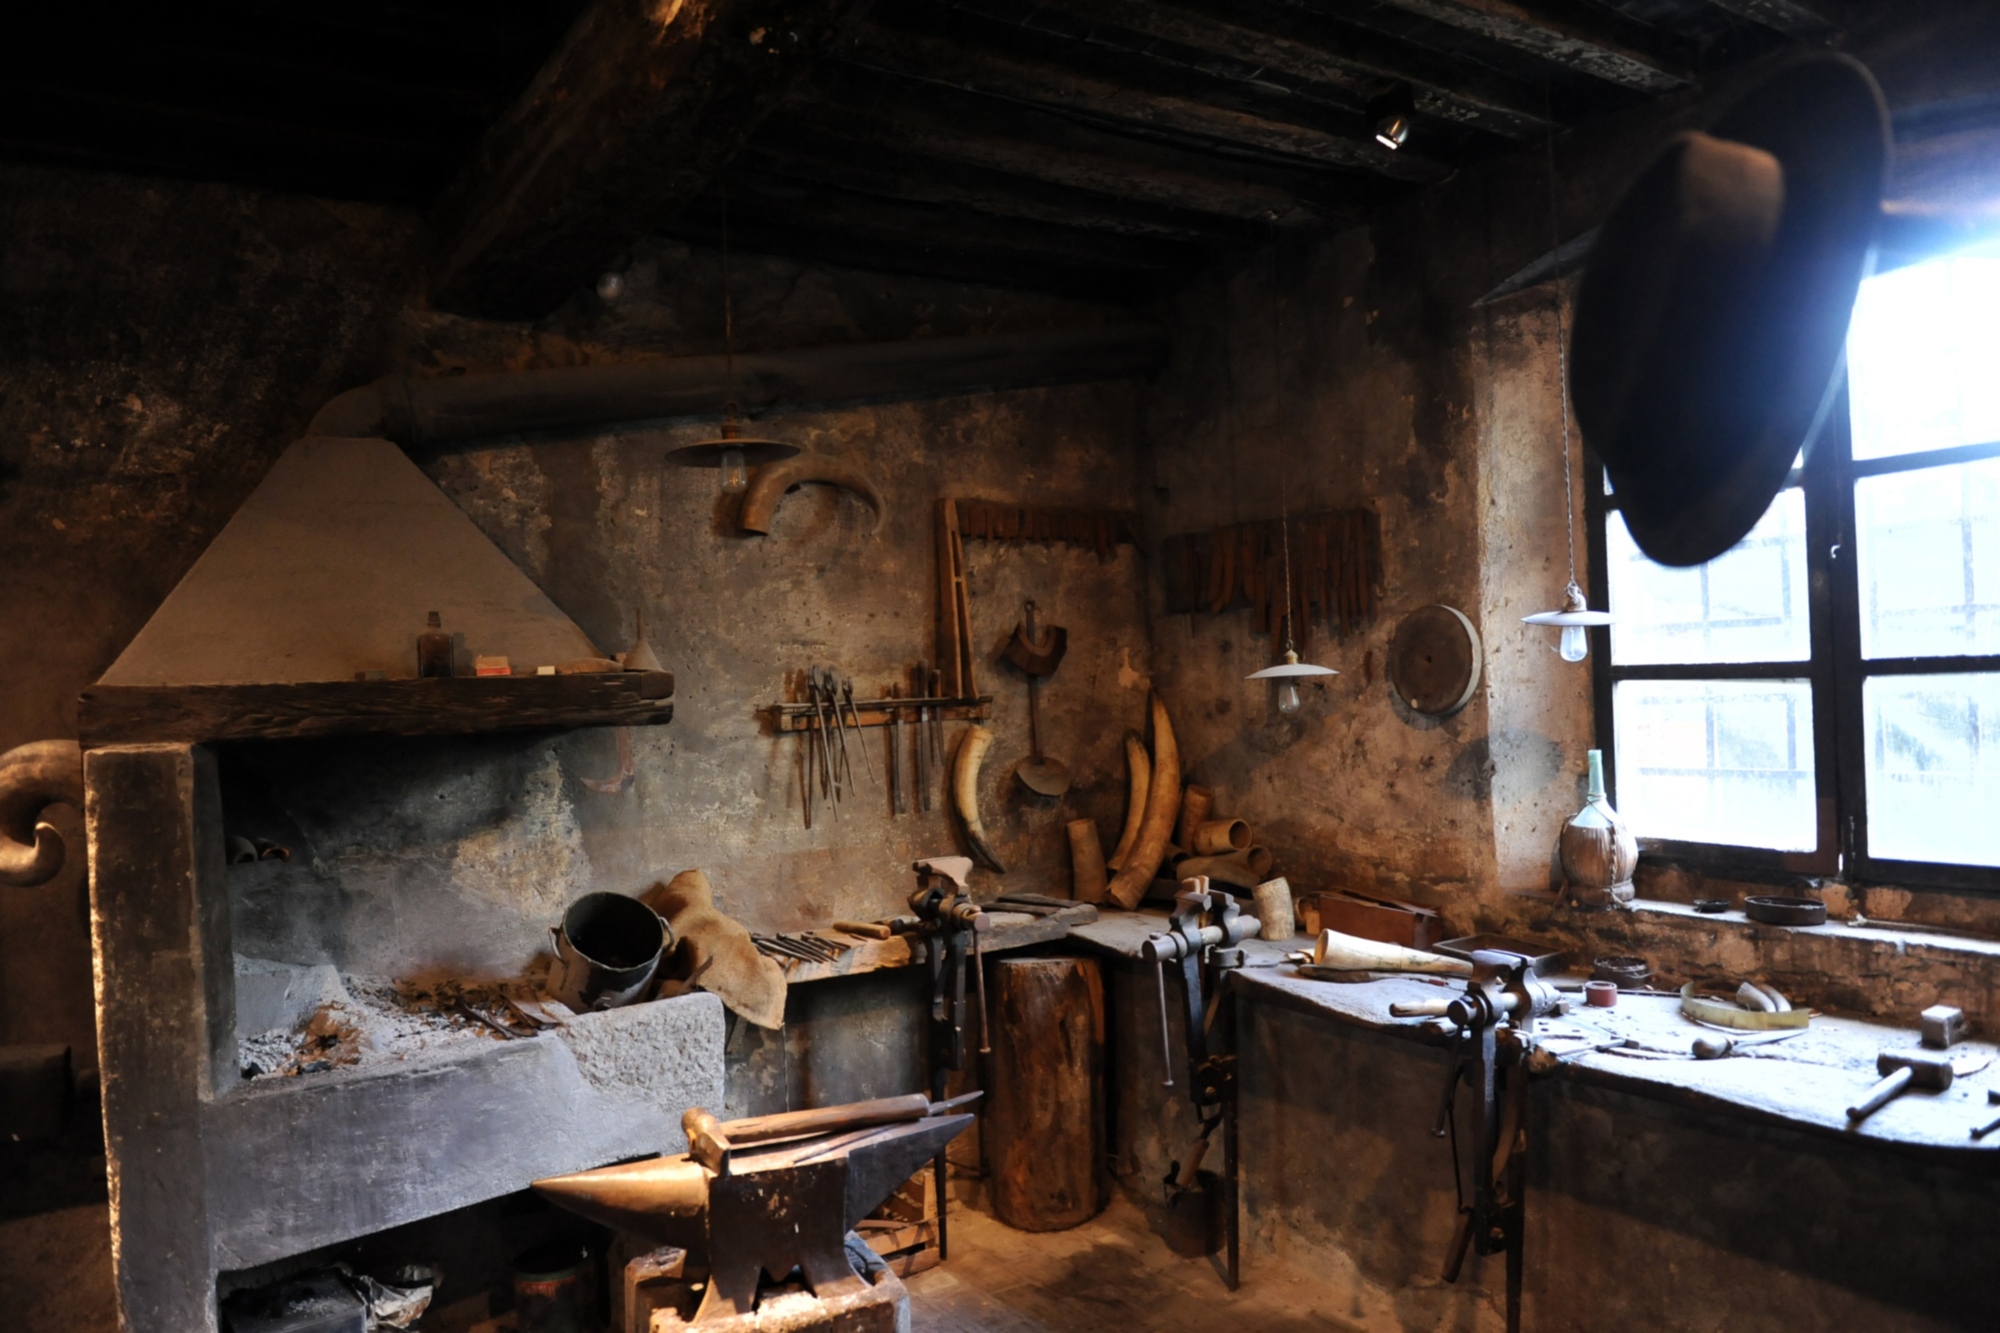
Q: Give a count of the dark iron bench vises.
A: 3